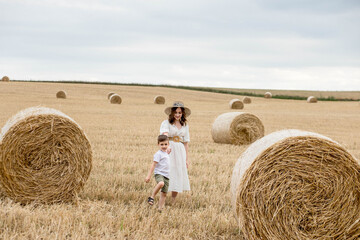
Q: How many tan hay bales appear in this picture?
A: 12